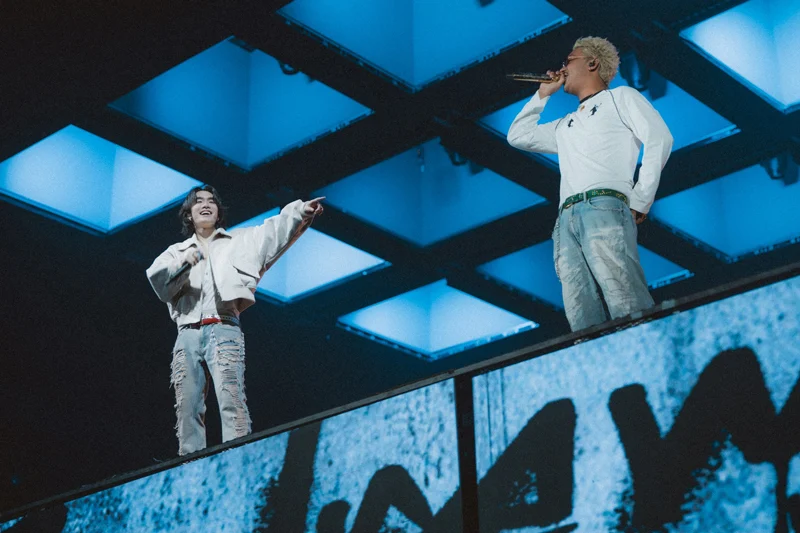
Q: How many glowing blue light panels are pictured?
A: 10